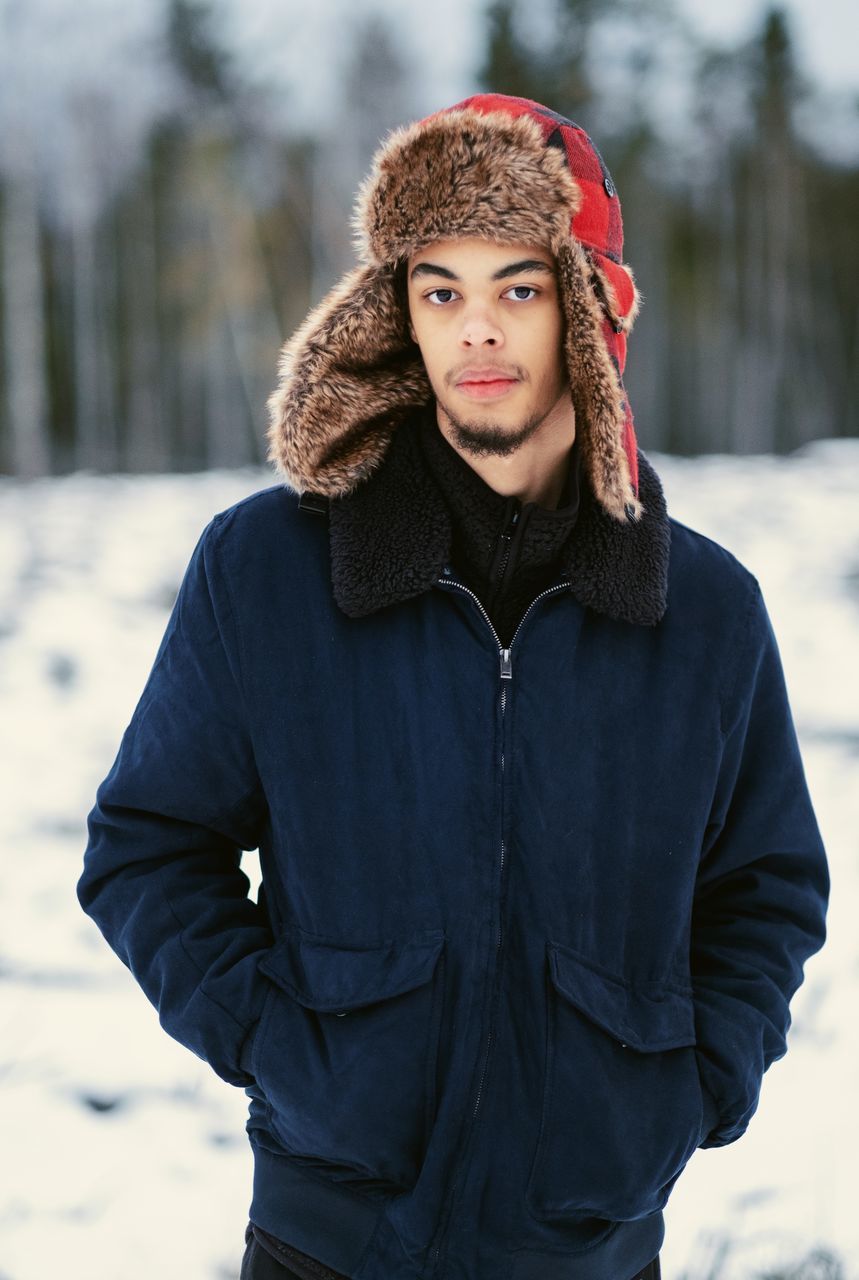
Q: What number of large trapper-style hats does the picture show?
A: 1